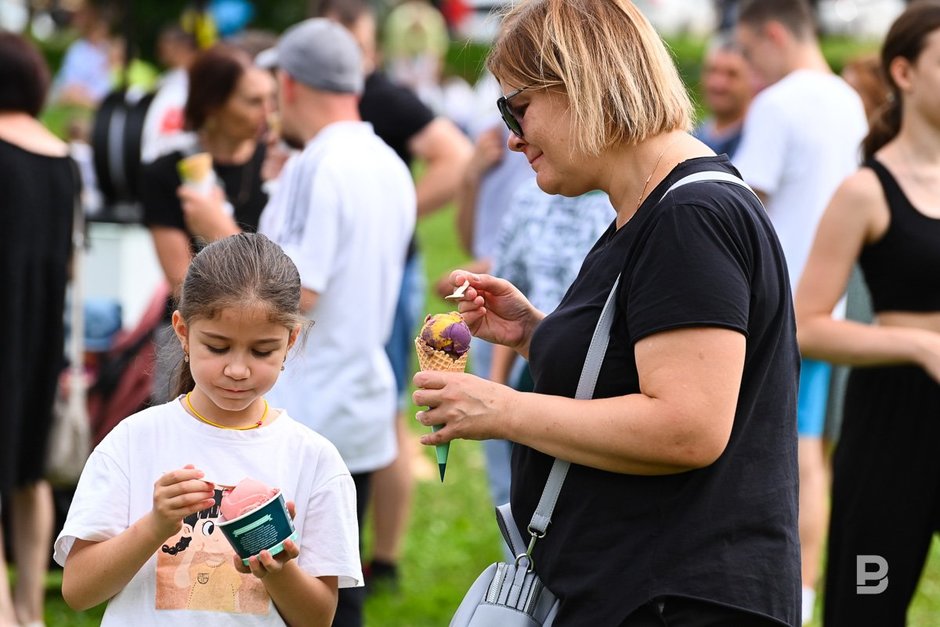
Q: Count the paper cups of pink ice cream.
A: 1